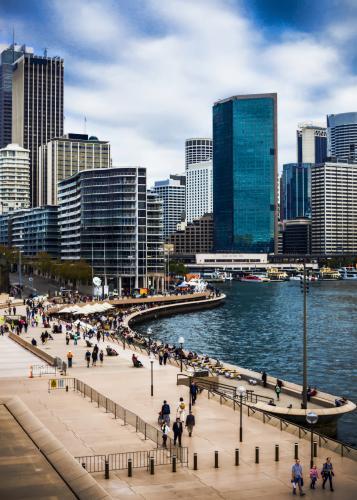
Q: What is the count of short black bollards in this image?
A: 12